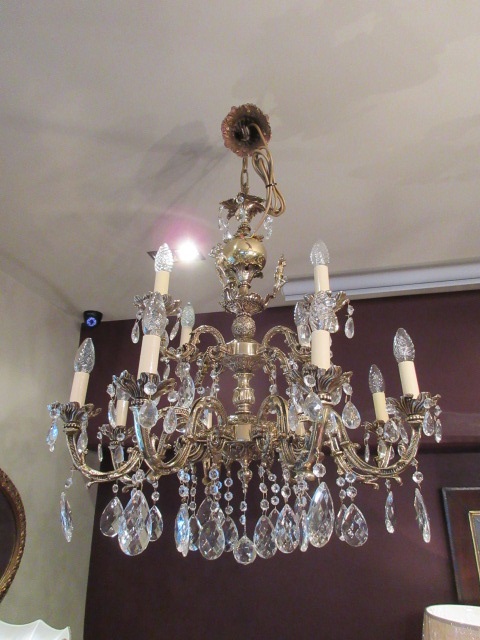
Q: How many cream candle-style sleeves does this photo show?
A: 12